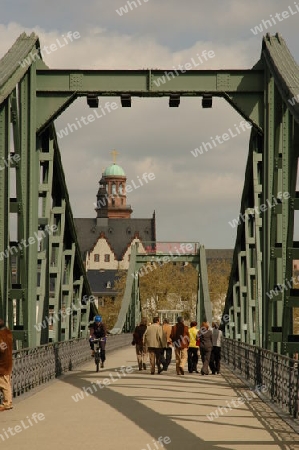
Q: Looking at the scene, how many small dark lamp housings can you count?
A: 4